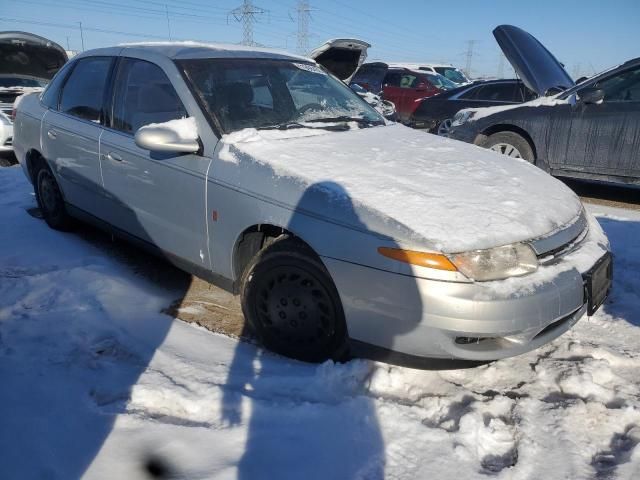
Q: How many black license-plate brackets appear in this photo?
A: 1